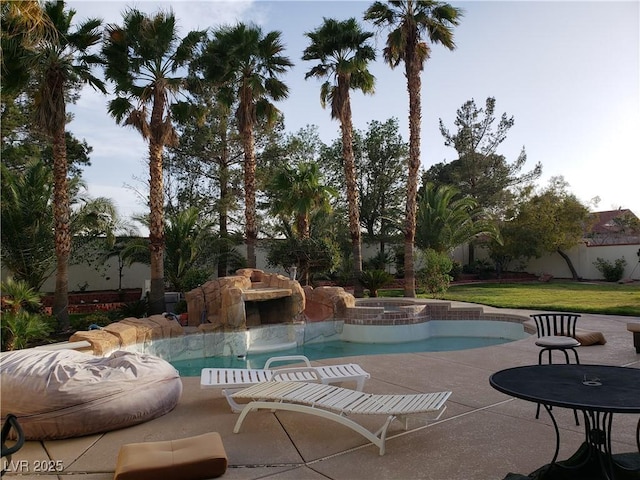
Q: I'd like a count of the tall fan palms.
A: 5